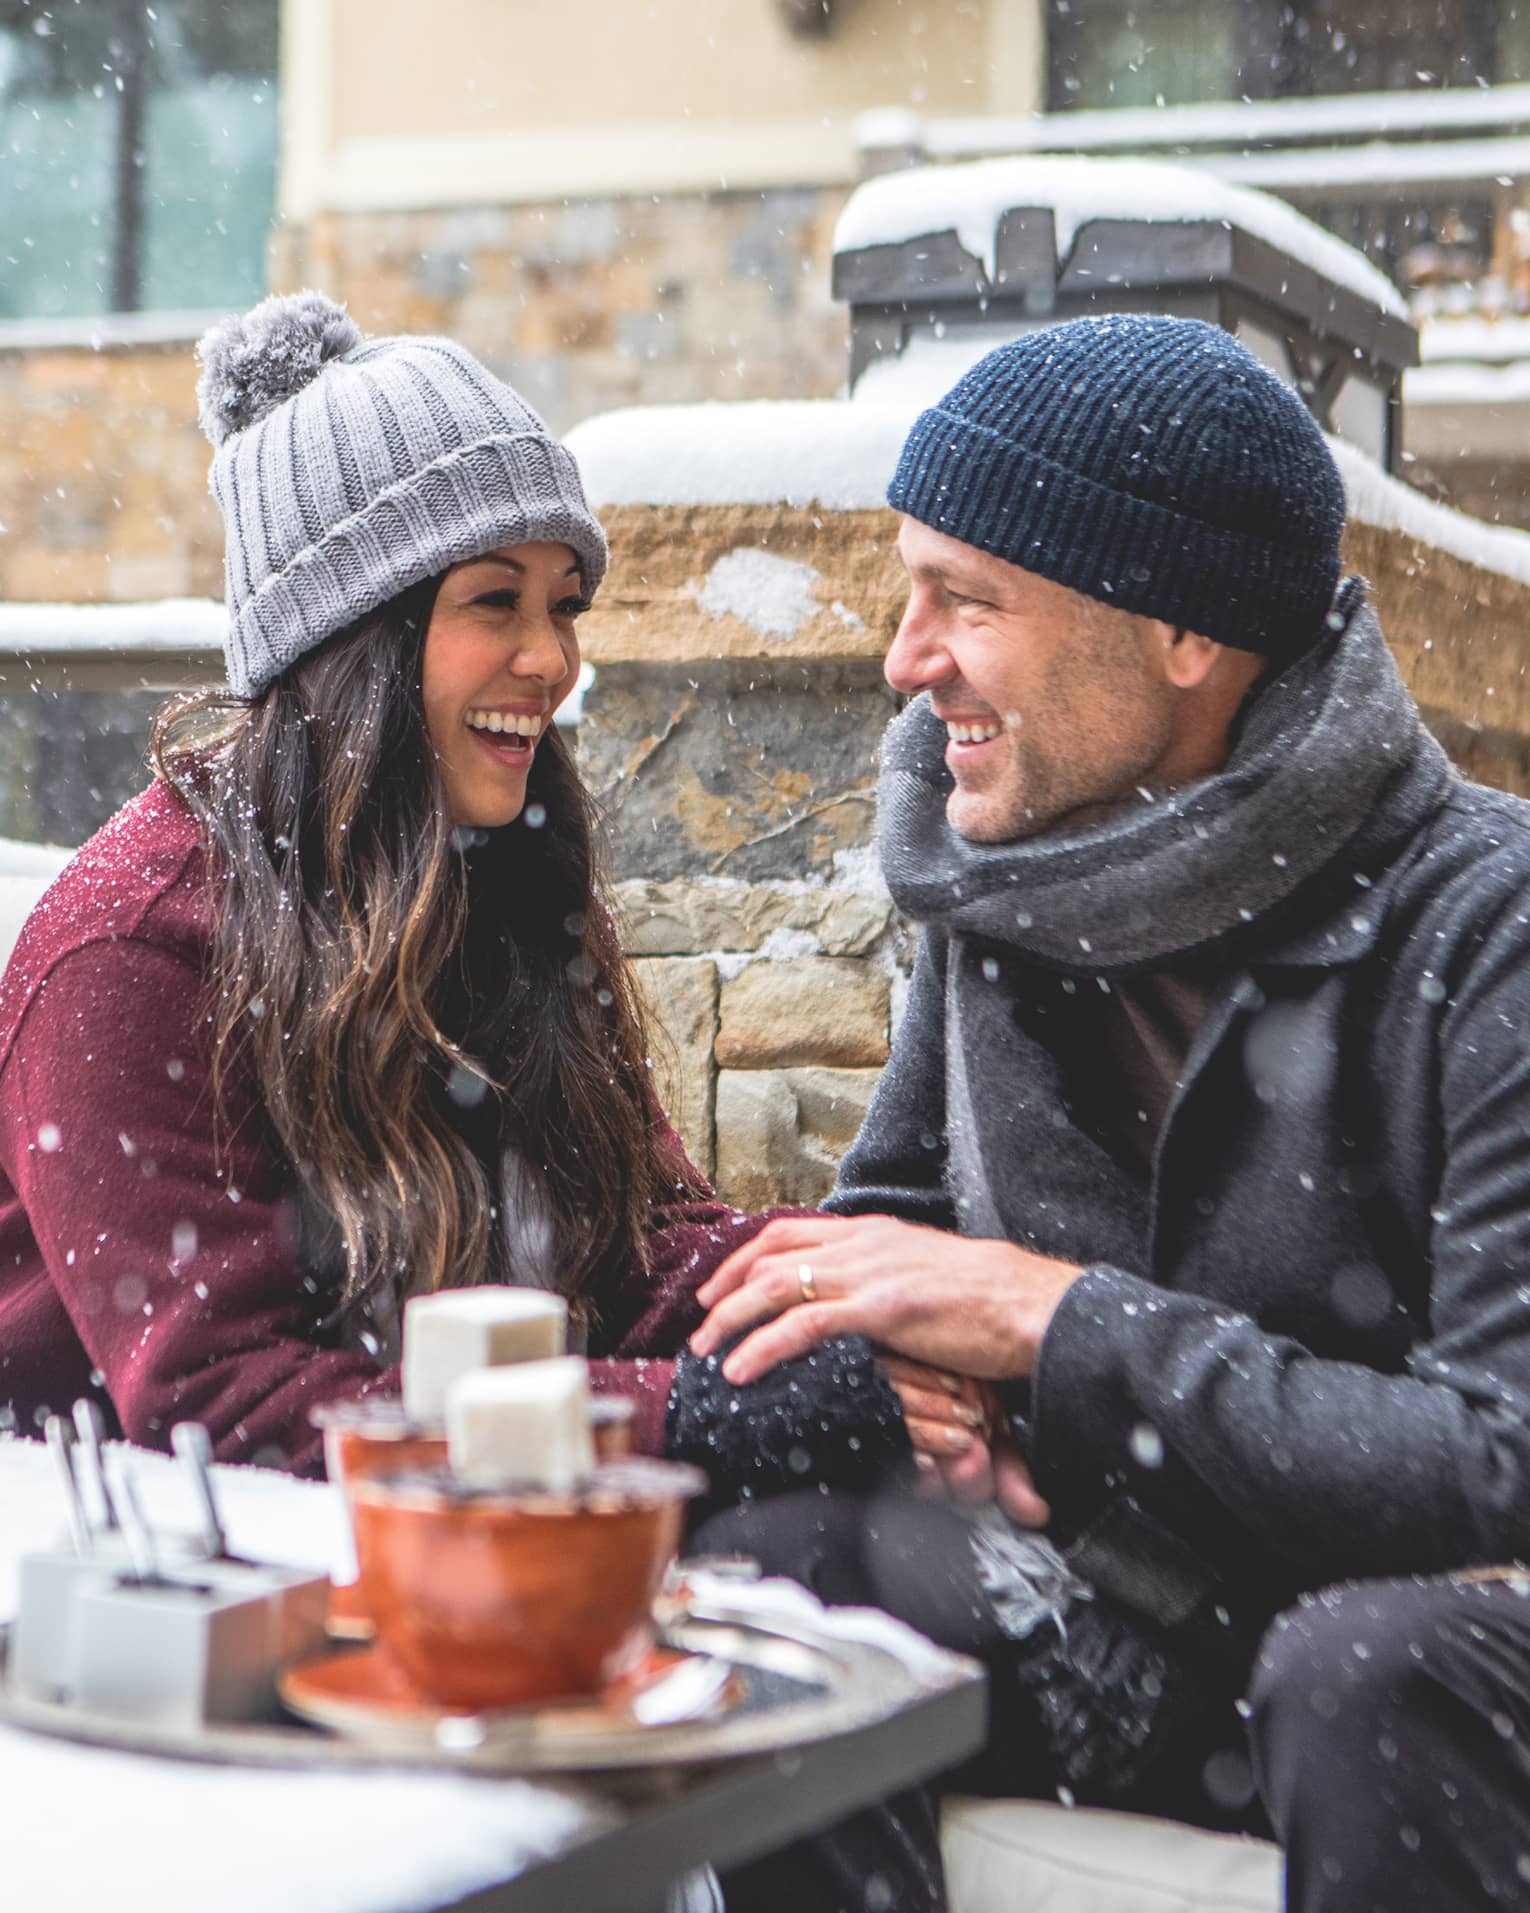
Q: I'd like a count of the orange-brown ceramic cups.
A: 2